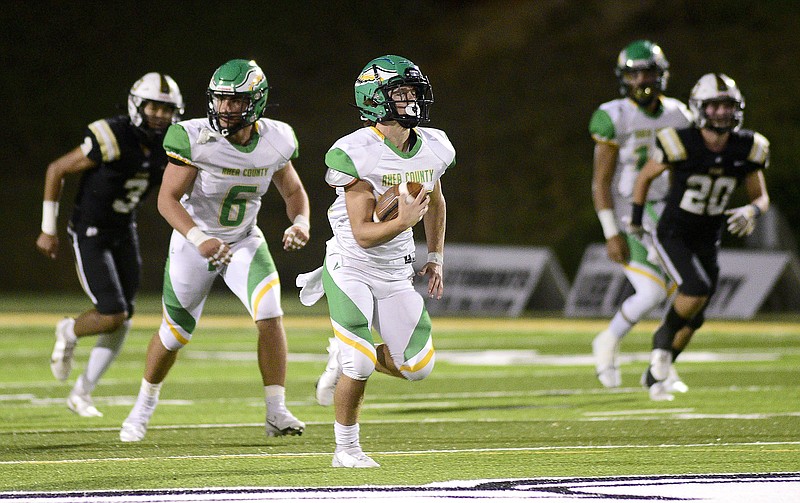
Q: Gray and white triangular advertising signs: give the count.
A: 2